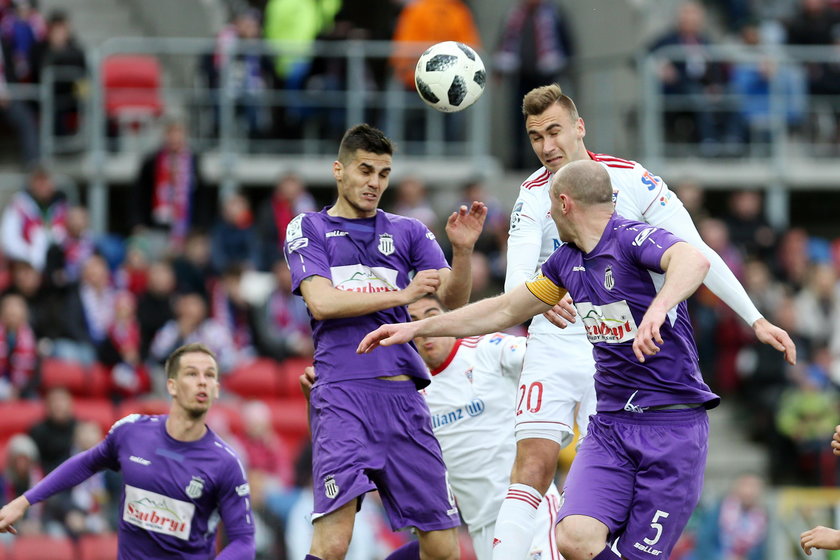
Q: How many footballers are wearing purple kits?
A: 3